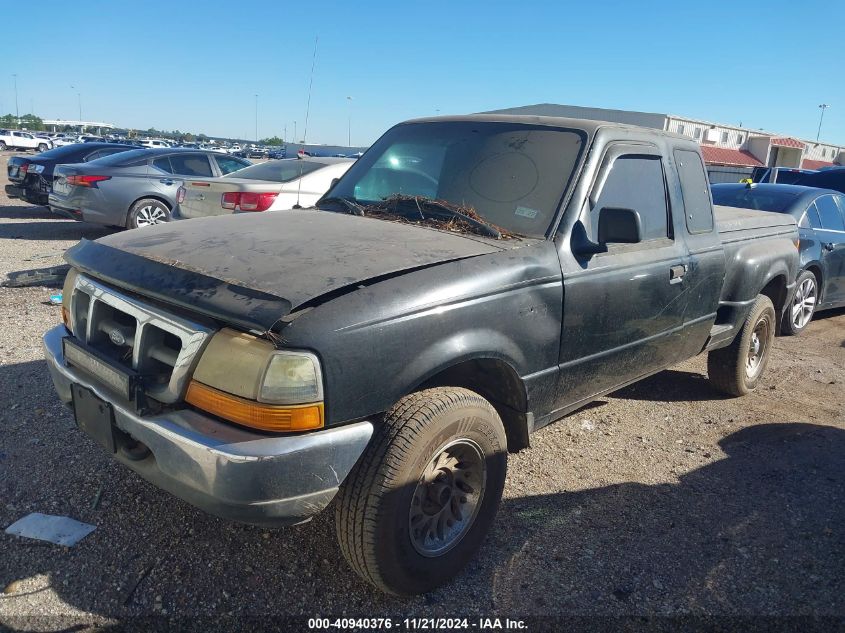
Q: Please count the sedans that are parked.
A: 4